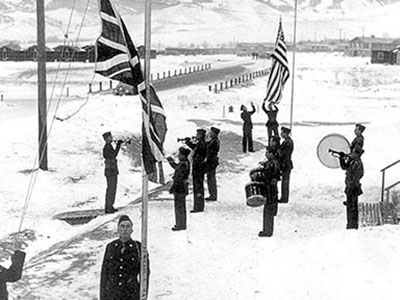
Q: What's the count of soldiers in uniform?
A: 13